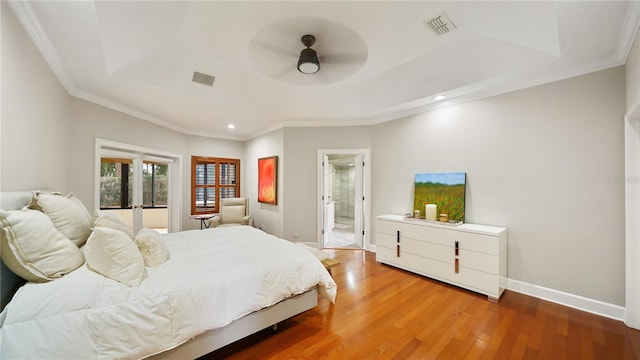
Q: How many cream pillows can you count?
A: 5